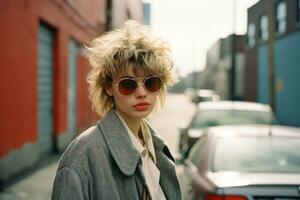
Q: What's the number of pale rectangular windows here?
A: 3